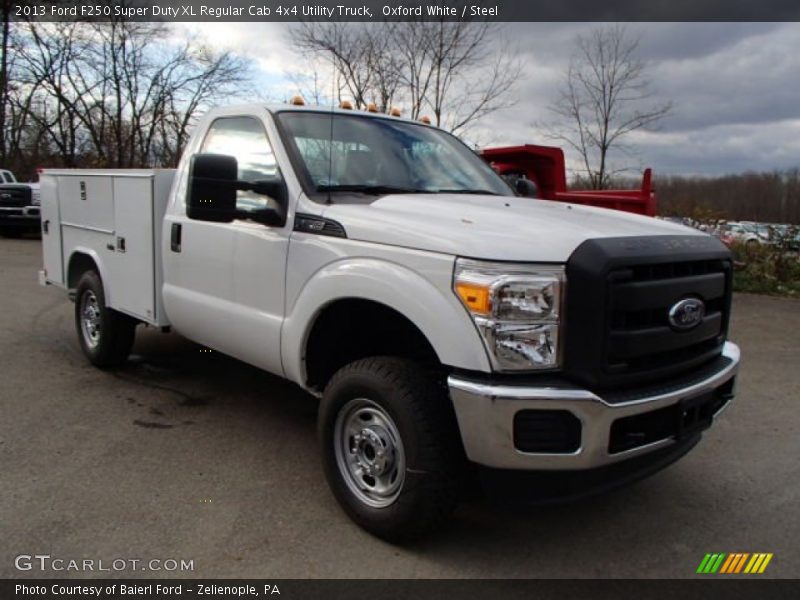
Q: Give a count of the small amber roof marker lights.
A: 5